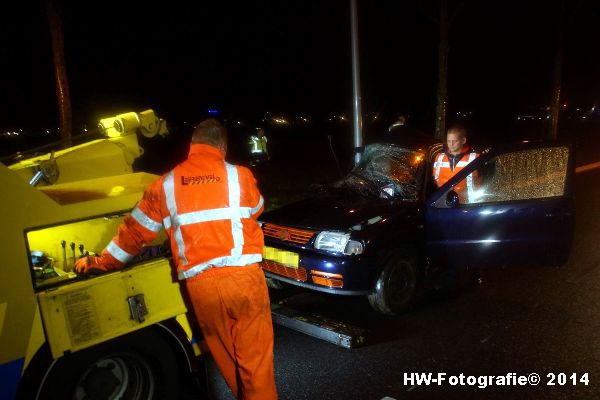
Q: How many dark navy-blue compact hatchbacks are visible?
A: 1